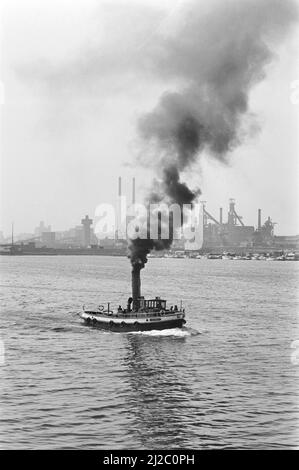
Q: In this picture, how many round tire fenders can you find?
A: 5